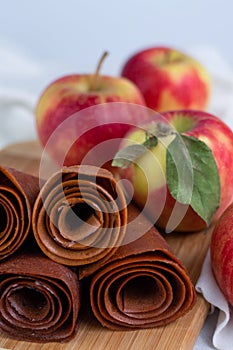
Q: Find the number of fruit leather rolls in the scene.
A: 4